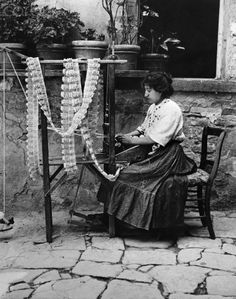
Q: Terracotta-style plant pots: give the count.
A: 5